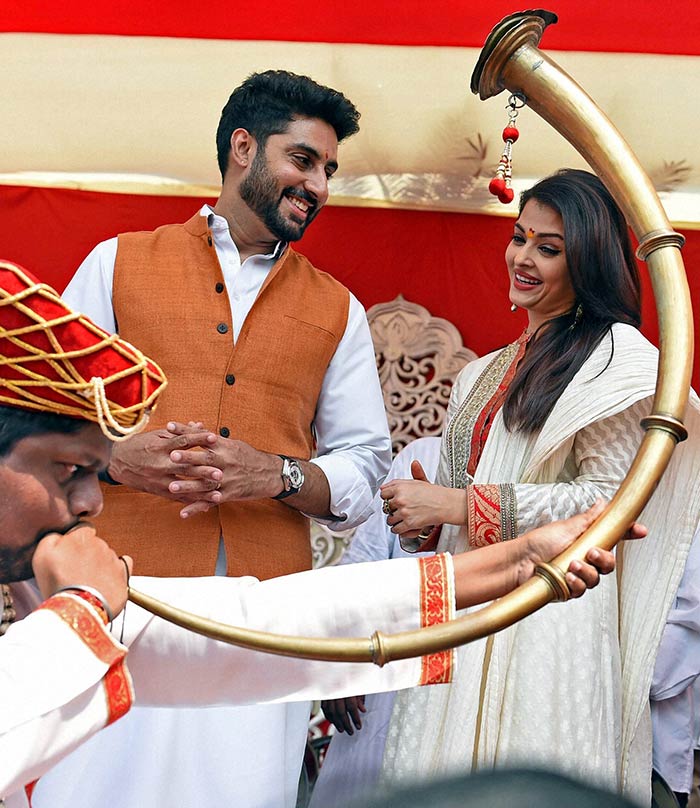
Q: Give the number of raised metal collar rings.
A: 4